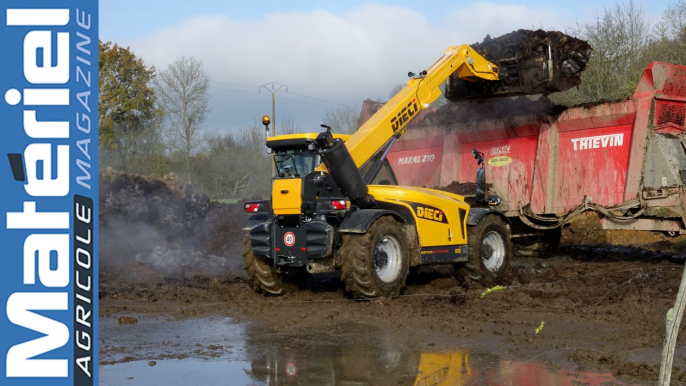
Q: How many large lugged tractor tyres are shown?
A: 3